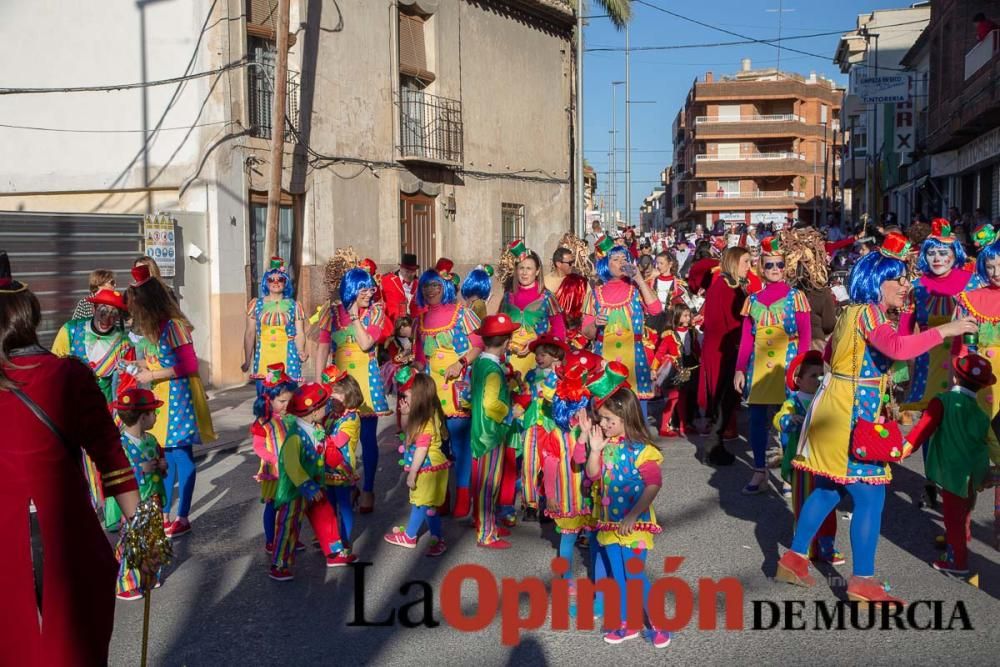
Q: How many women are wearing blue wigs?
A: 8